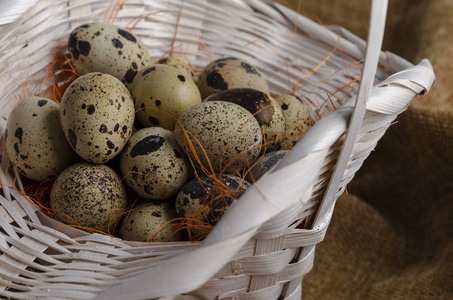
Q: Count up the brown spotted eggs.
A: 14